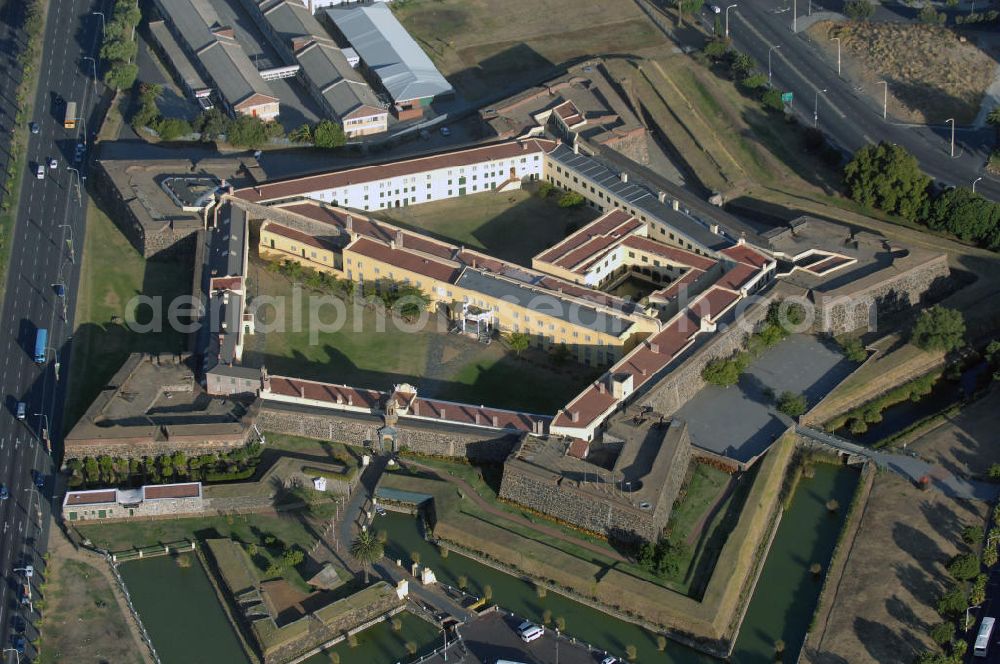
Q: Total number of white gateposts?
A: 2